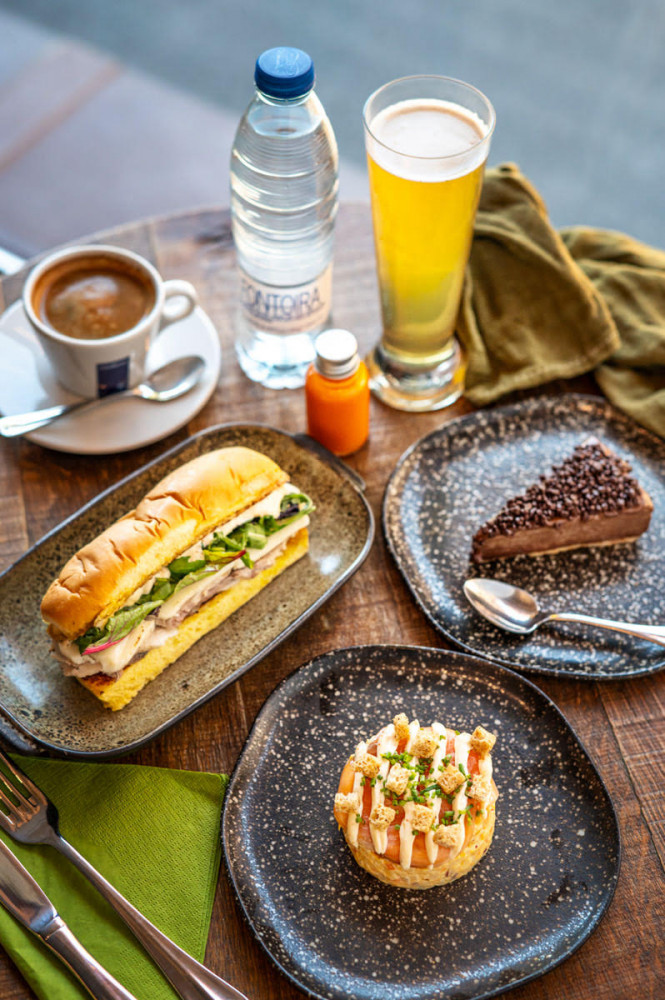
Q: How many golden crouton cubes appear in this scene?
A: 11